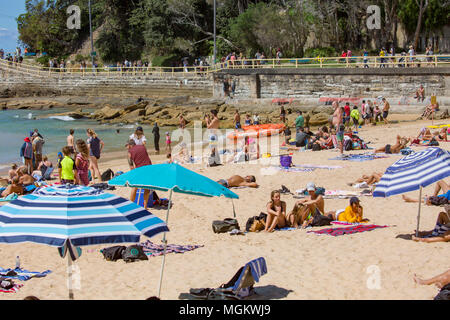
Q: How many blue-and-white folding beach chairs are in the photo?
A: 1